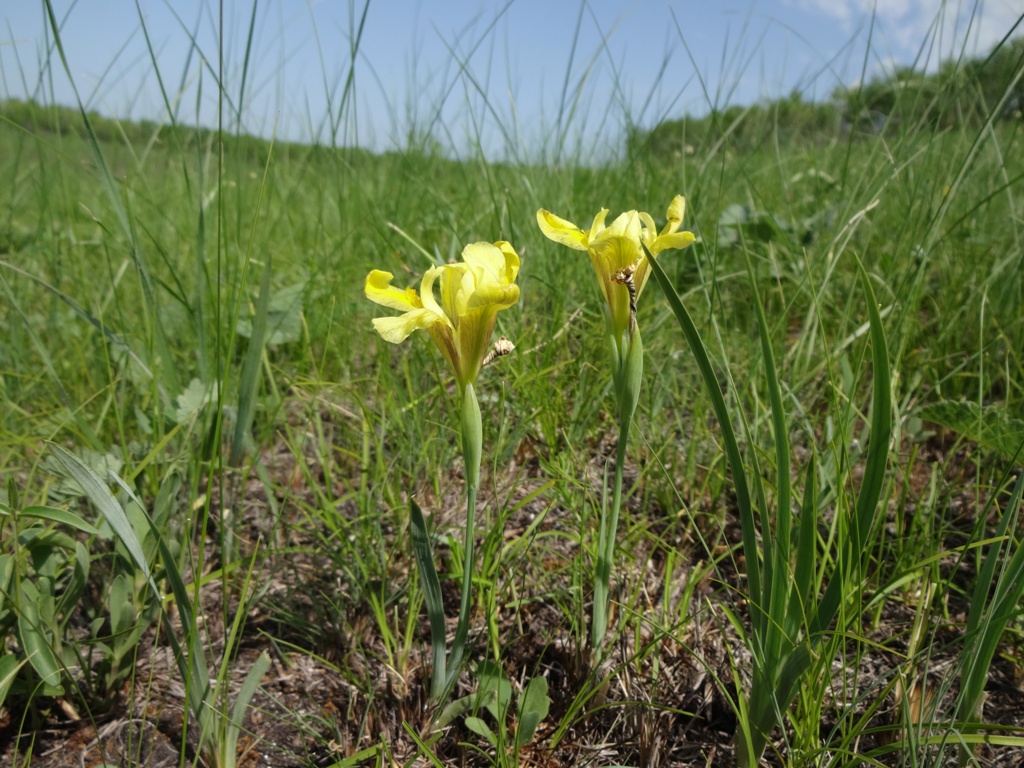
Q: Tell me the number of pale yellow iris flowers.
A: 2